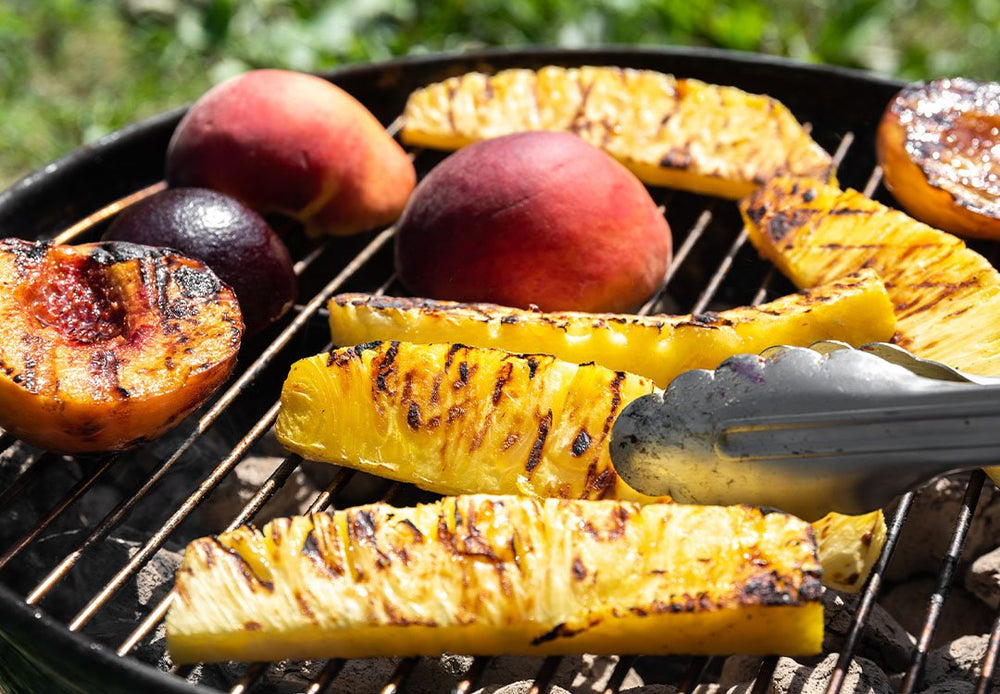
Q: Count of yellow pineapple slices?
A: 5